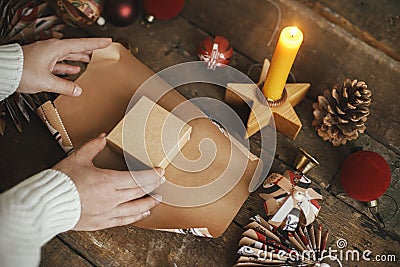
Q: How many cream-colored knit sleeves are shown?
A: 2